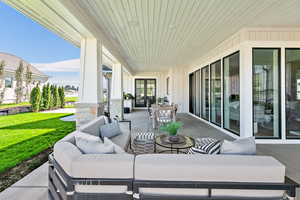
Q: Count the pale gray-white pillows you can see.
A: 3